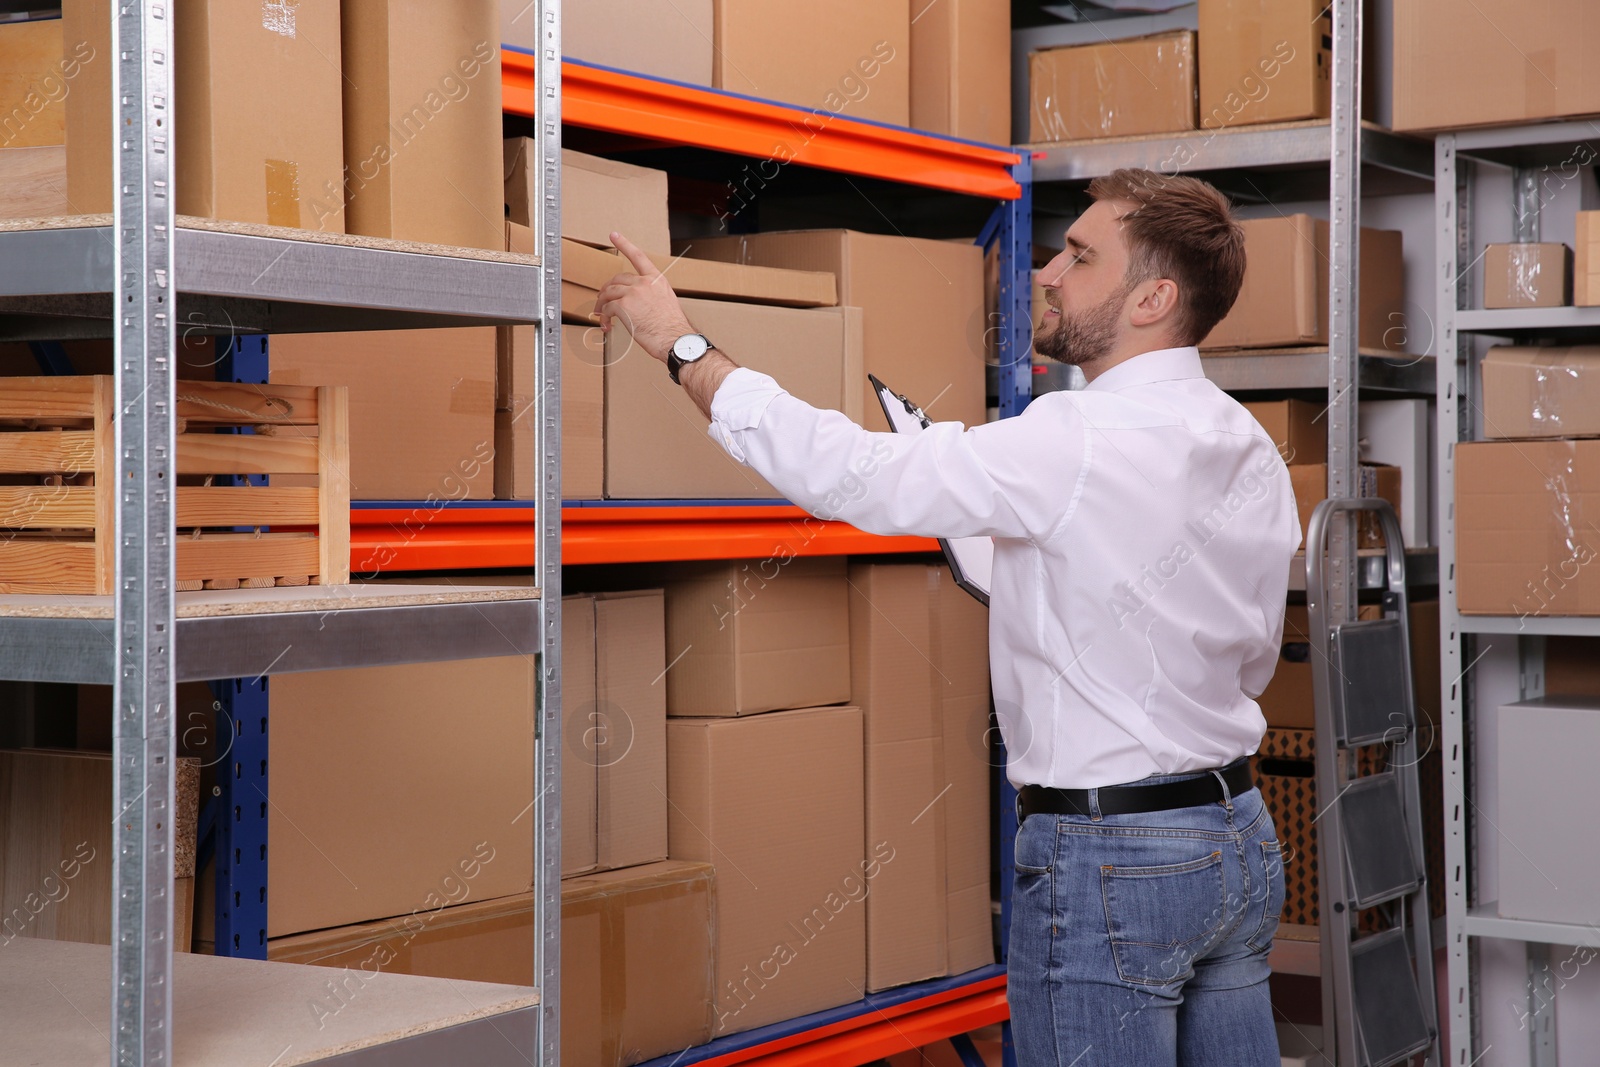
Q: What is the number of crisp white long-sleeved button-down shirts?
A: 1